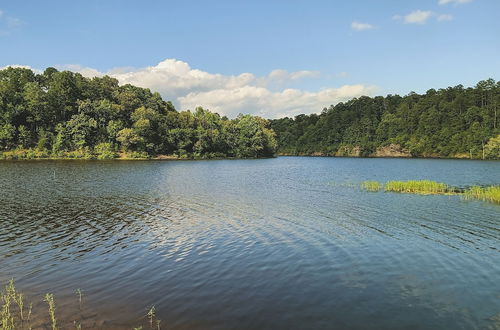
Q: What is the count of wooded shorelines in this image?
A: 2